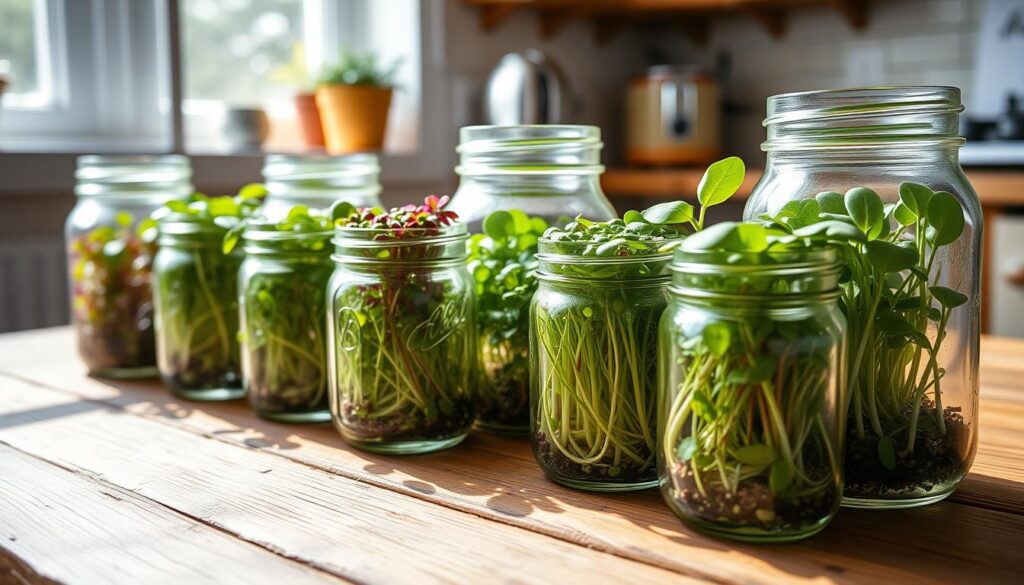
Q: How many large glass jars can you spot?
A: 4